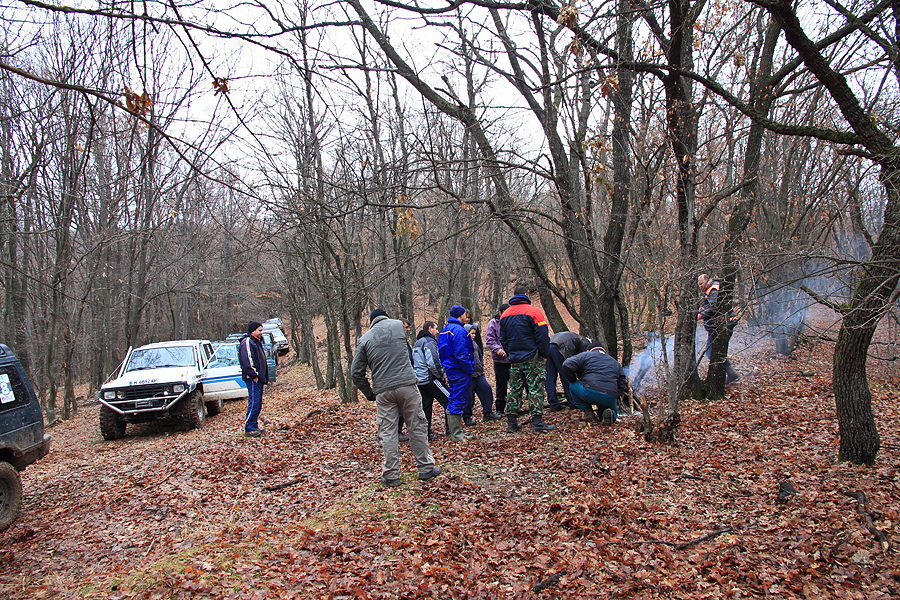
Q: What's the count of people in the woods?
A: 12